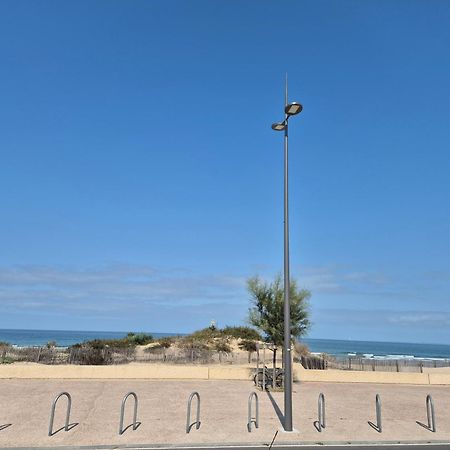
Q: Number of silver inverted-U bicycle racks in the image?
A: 7